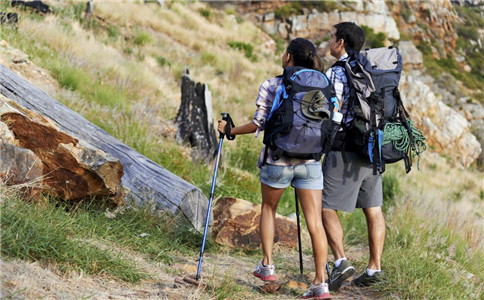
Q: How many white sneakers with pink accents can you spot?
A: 2